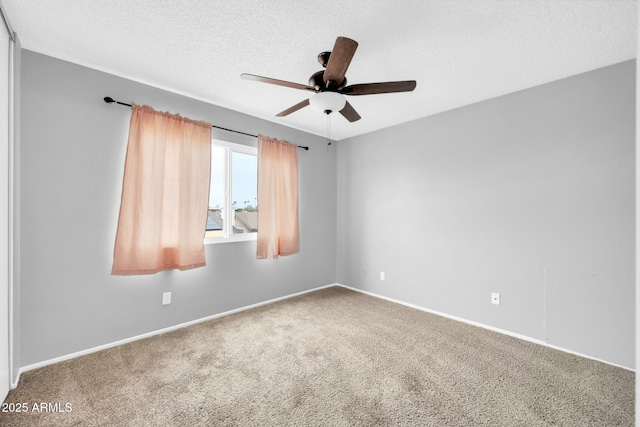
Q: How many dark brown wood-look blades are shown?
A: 5